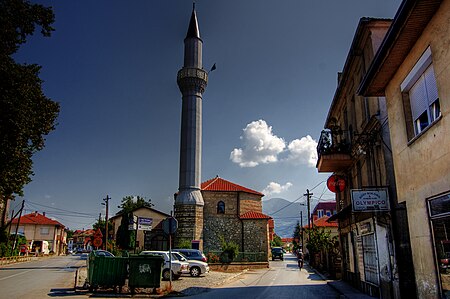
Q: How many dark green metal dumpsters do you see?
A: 2